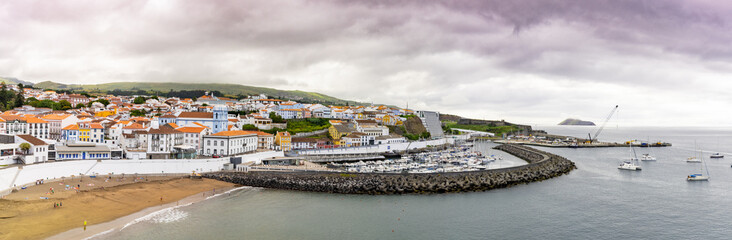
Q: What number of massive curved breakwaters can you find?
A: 1